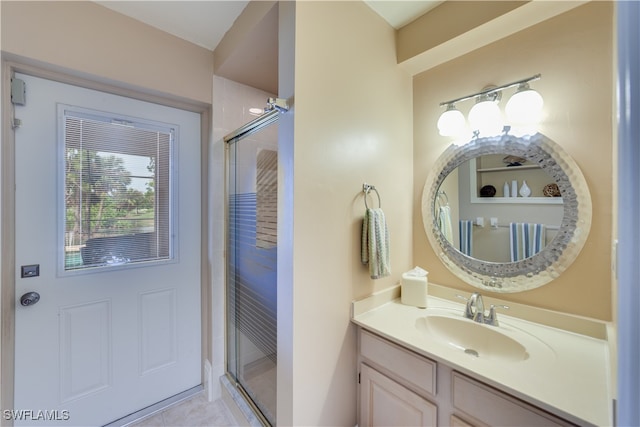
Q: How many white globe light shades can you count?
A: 3